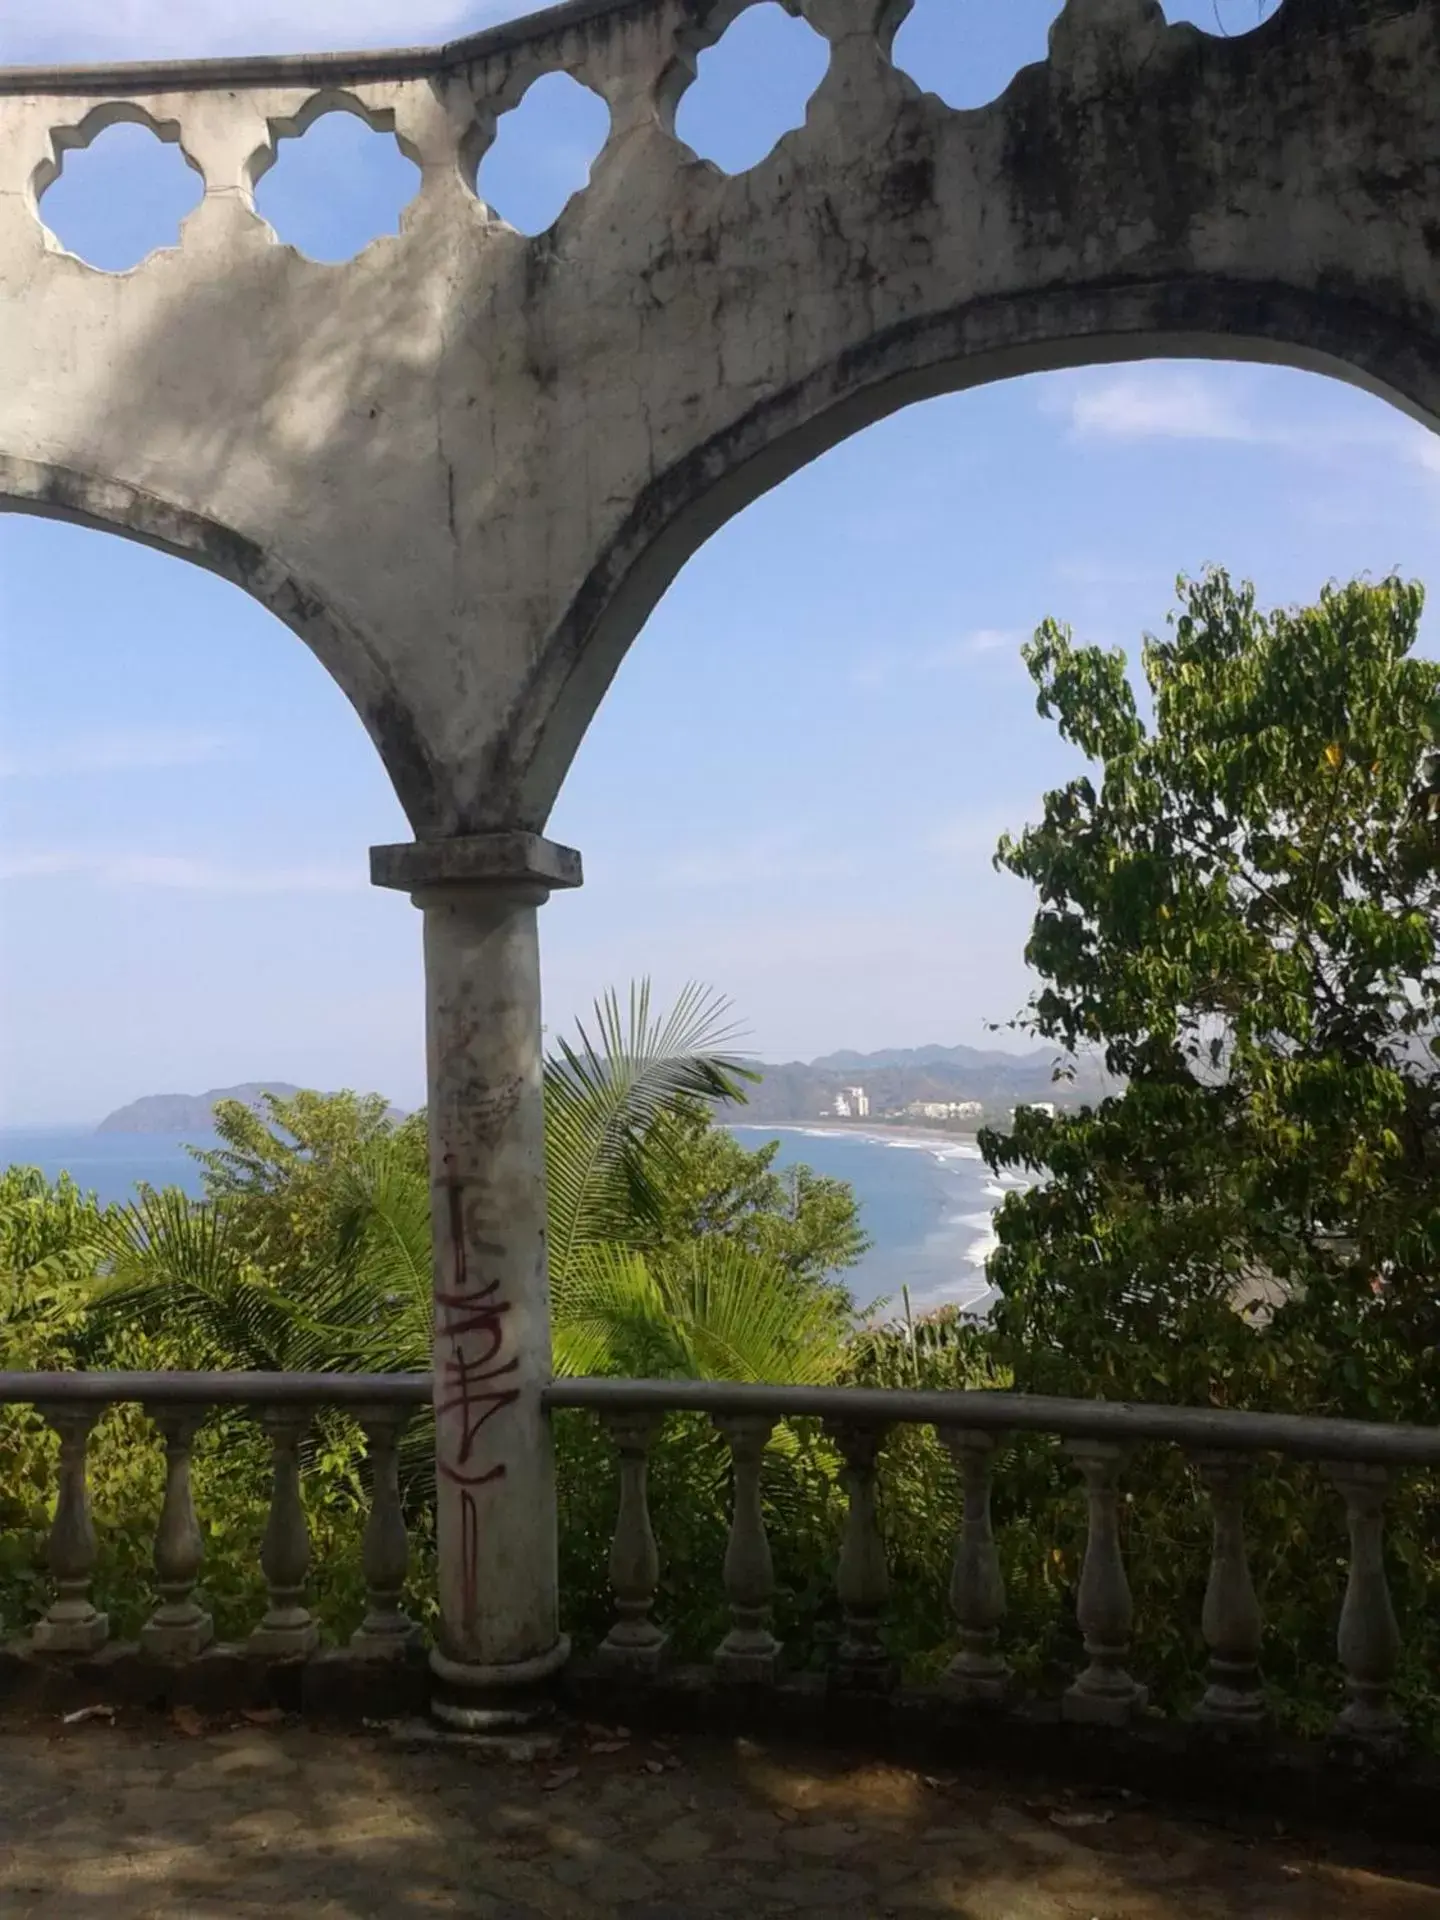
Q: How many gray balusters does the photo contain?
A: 11